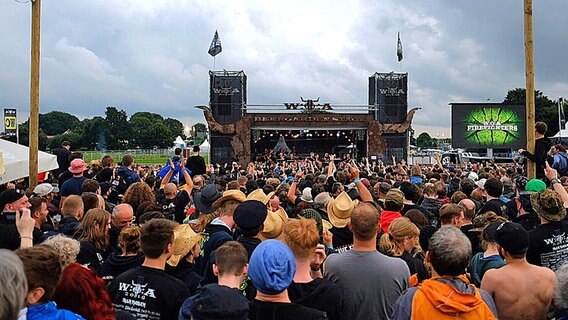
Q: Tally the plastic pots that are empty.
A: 0